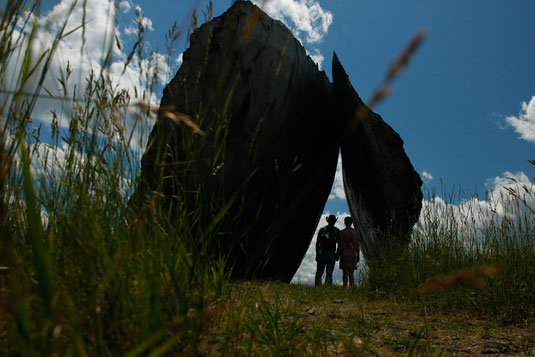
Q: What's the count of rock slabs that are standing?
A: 2